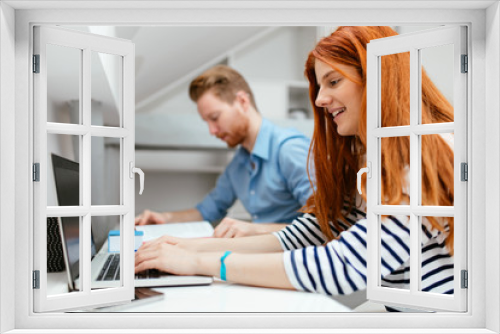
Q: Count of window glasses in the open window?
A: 12